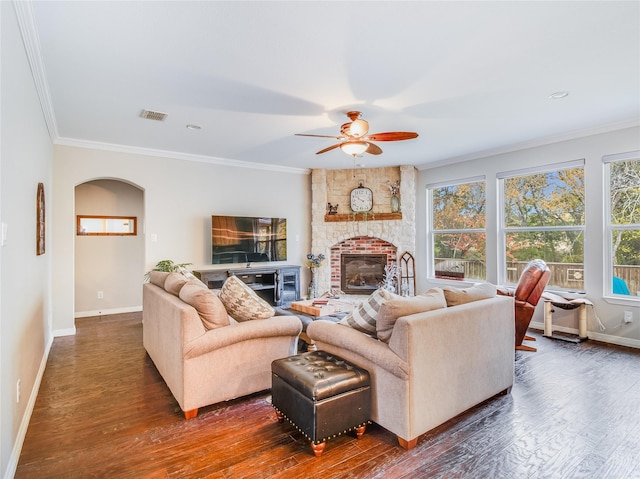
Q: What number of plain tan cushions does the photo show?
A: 5